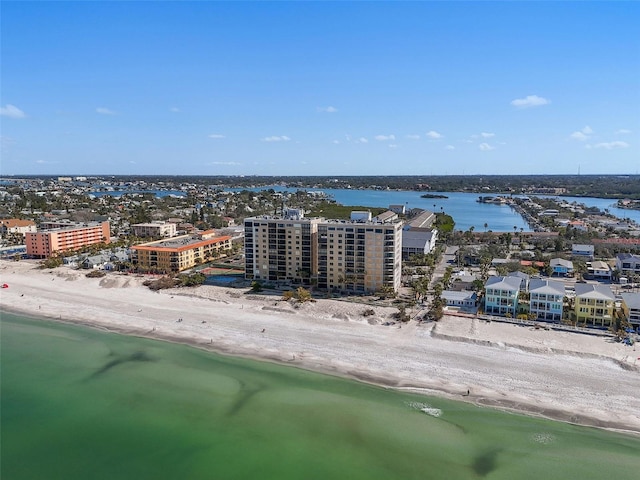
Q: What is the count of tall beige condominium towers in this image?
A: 2